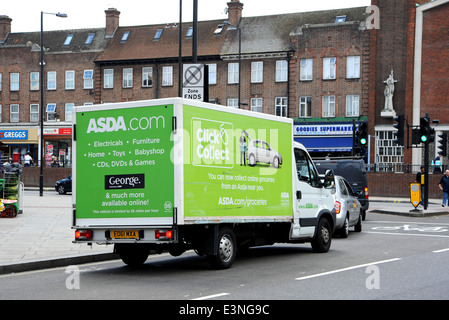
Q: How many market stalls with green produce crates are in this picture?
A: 1